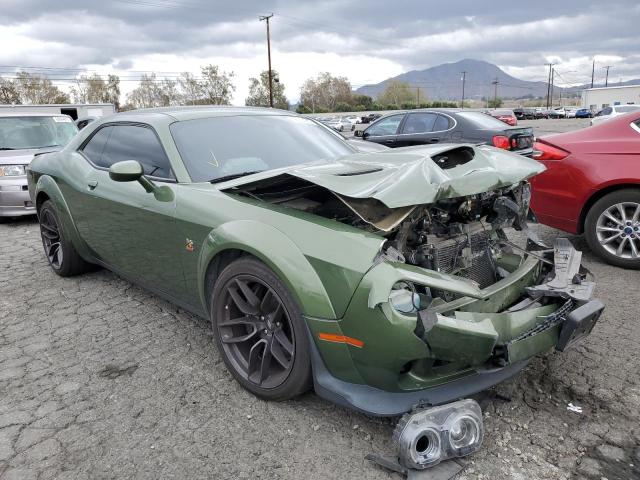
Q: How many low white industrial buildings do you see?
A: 1